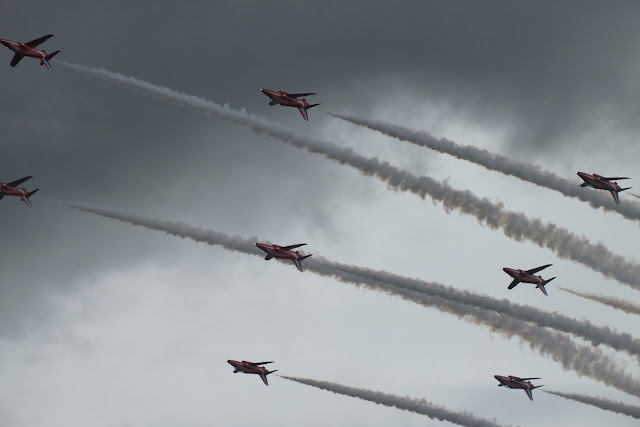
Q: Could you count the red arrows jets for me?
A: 8